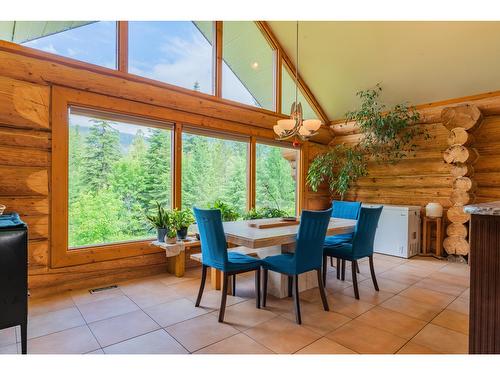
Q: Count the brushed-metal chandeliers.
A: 1